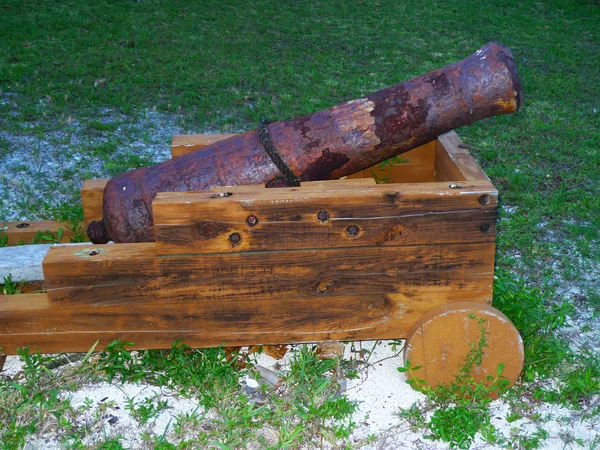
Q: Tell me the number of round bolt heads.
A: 6